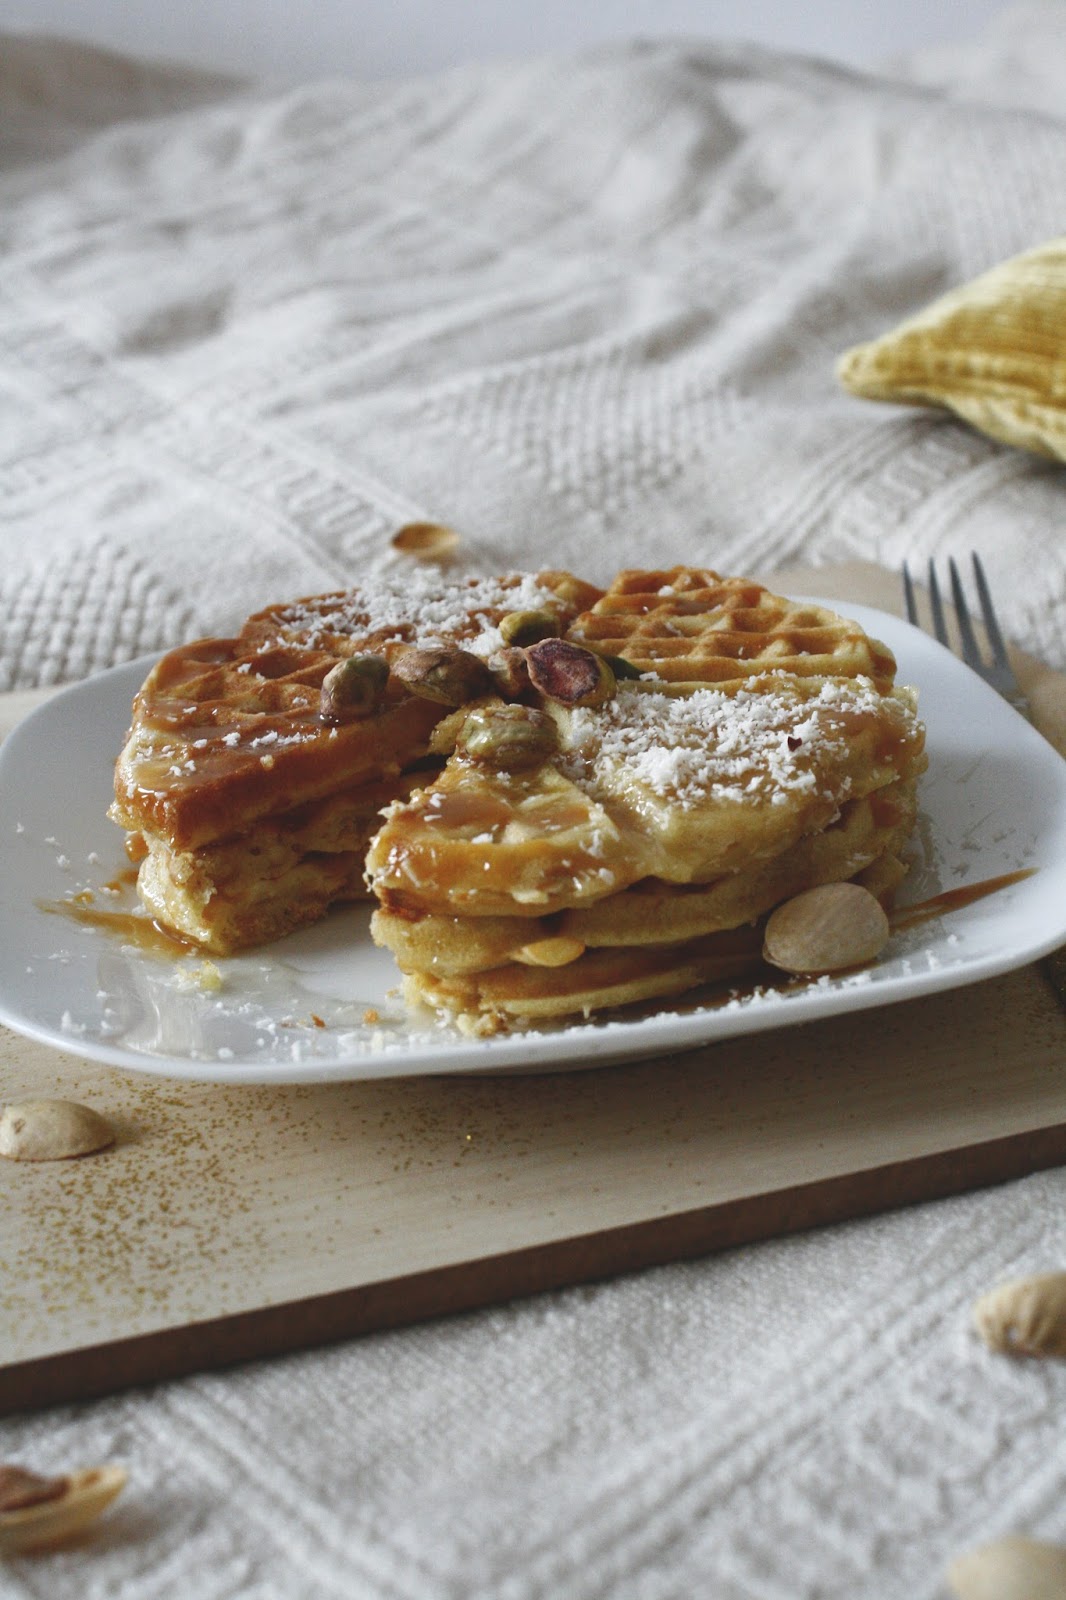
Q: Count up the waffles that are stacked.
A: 3